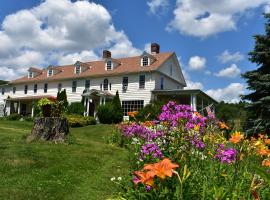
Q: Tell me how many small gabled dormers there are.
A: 5